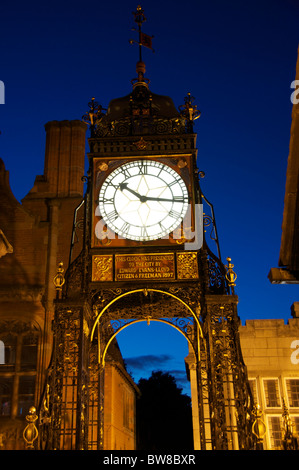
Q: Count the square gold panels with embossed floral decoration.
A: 2